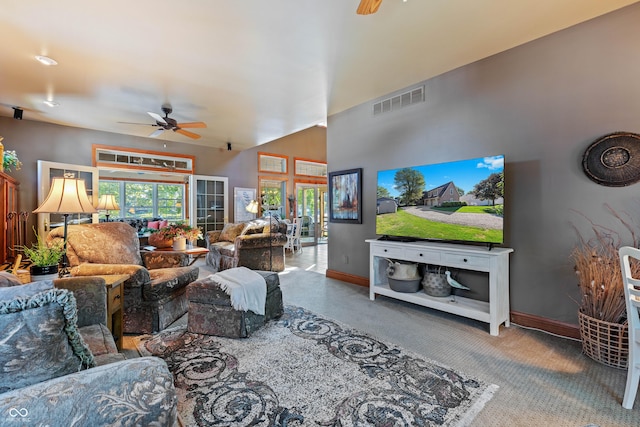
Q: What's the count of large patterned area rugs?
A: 1